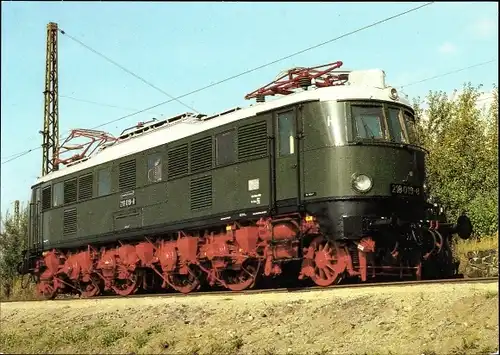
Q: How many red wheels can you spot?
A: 6